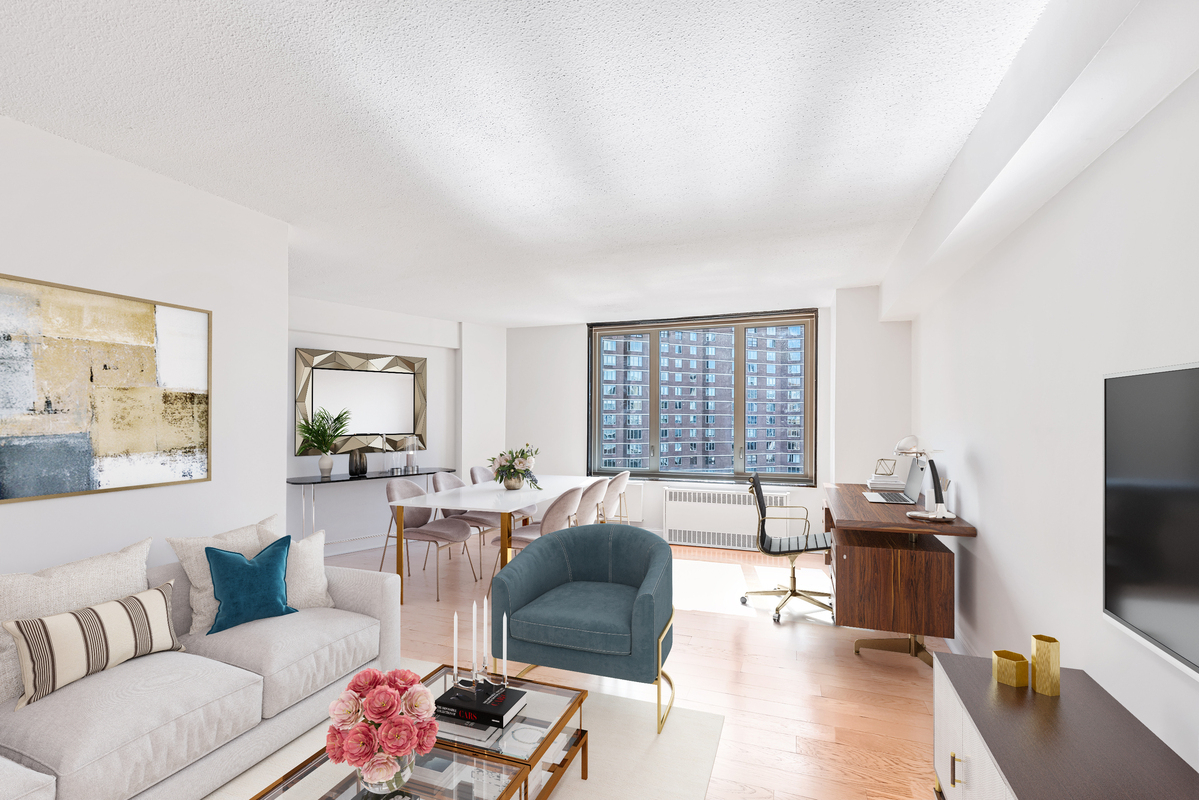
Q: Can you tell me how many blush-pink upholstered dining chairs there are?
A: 6